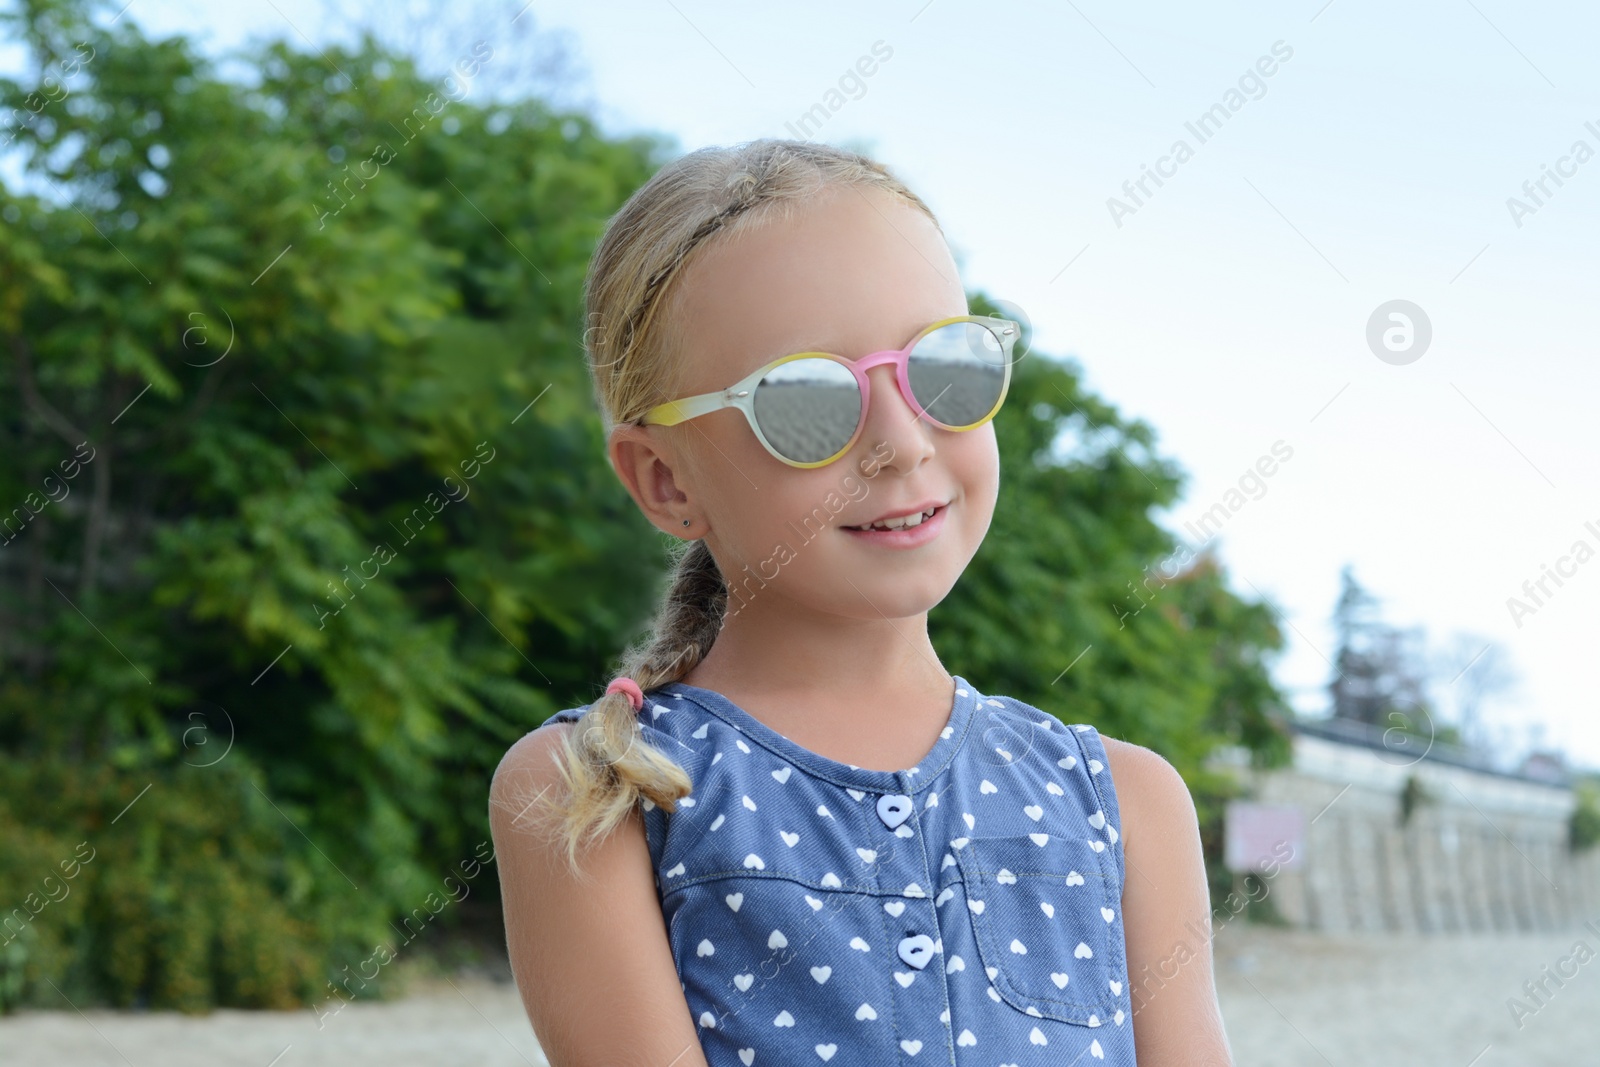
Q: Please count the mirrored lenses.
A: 2